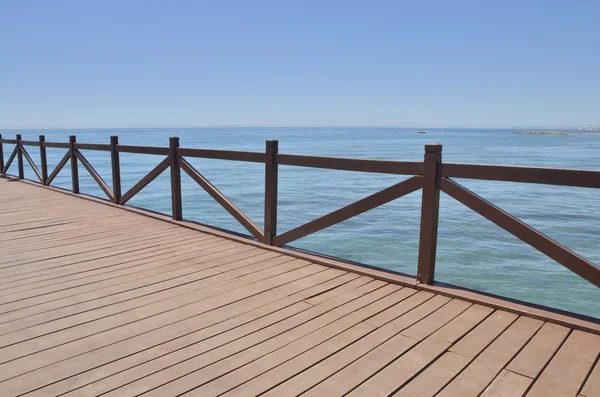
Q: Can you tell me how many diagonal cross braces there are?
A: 8